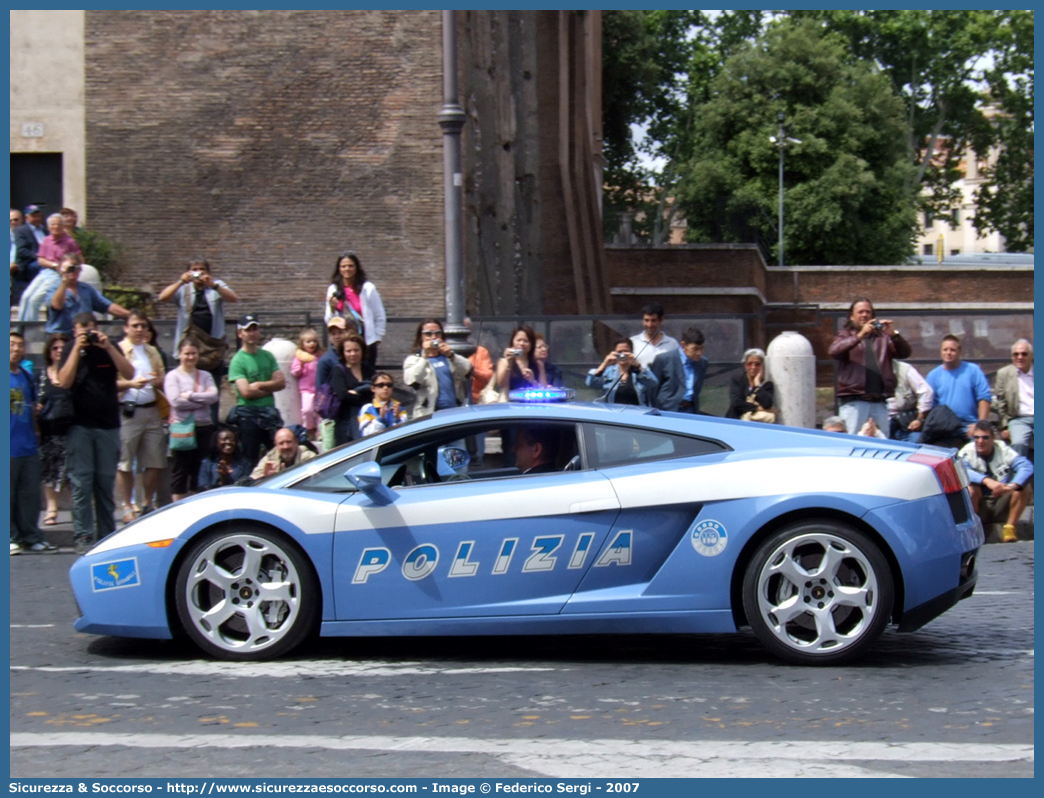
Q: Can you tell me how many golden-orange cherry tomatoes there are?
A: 0